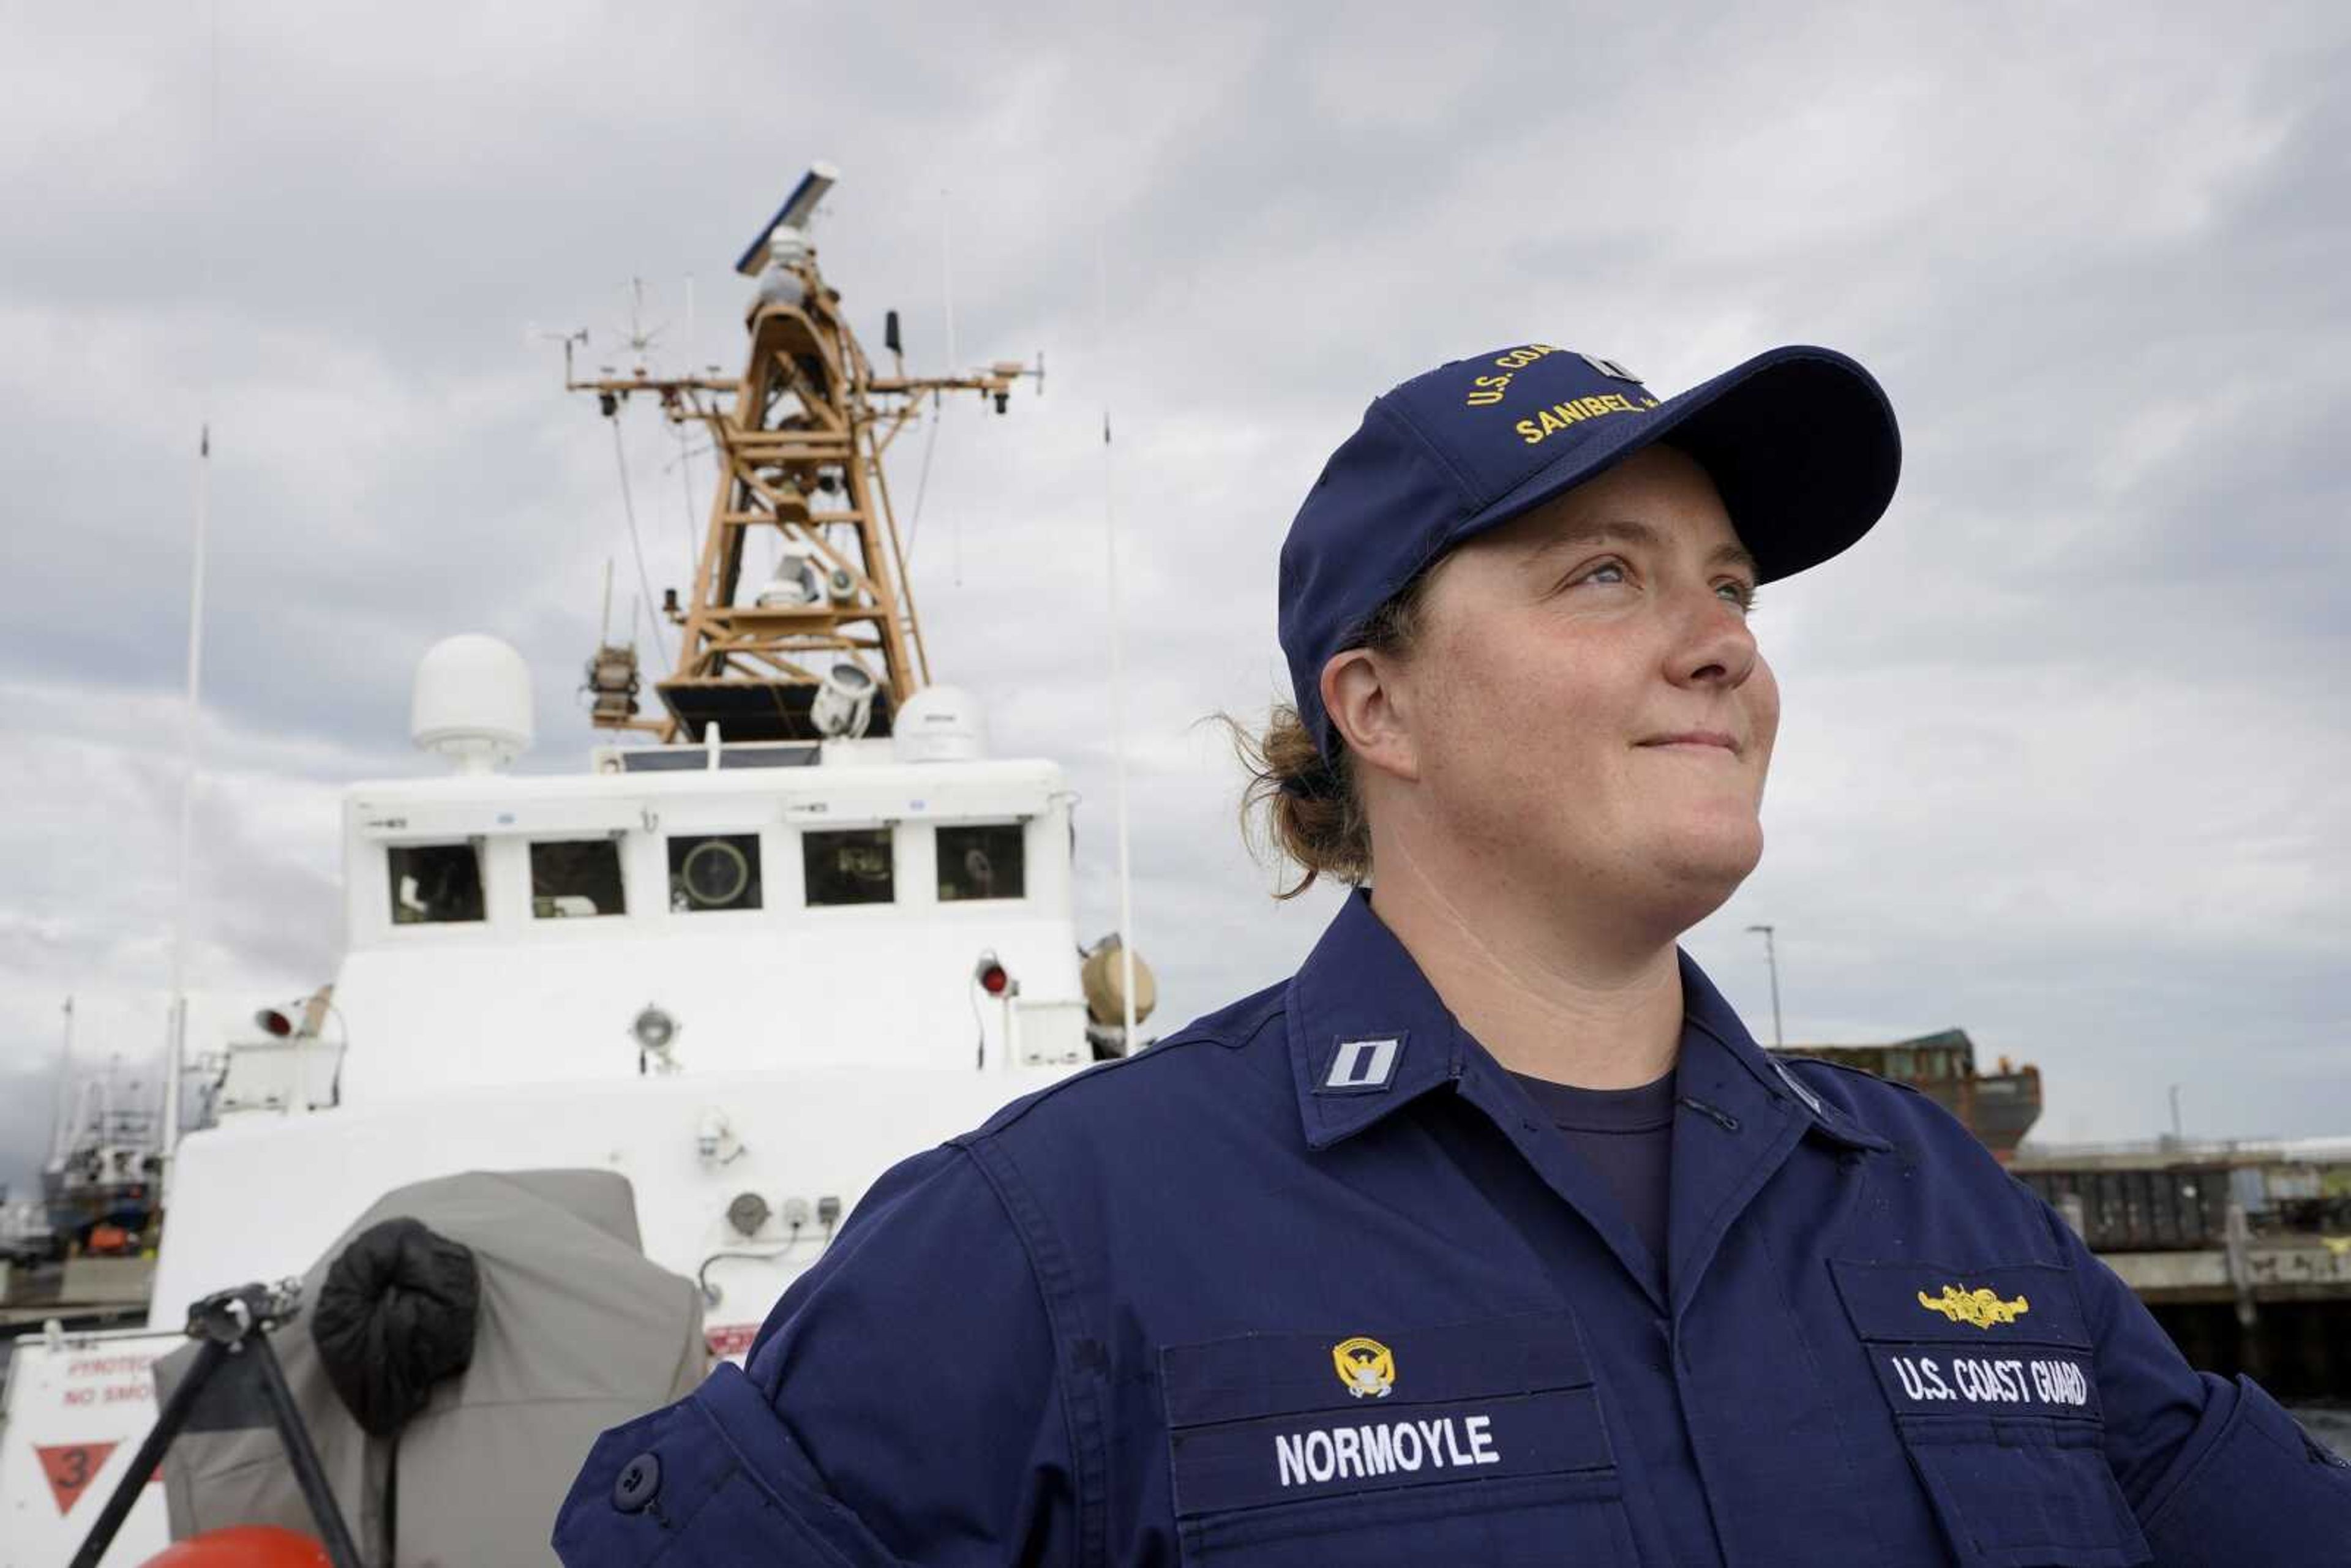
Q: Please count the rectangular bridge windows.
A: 5